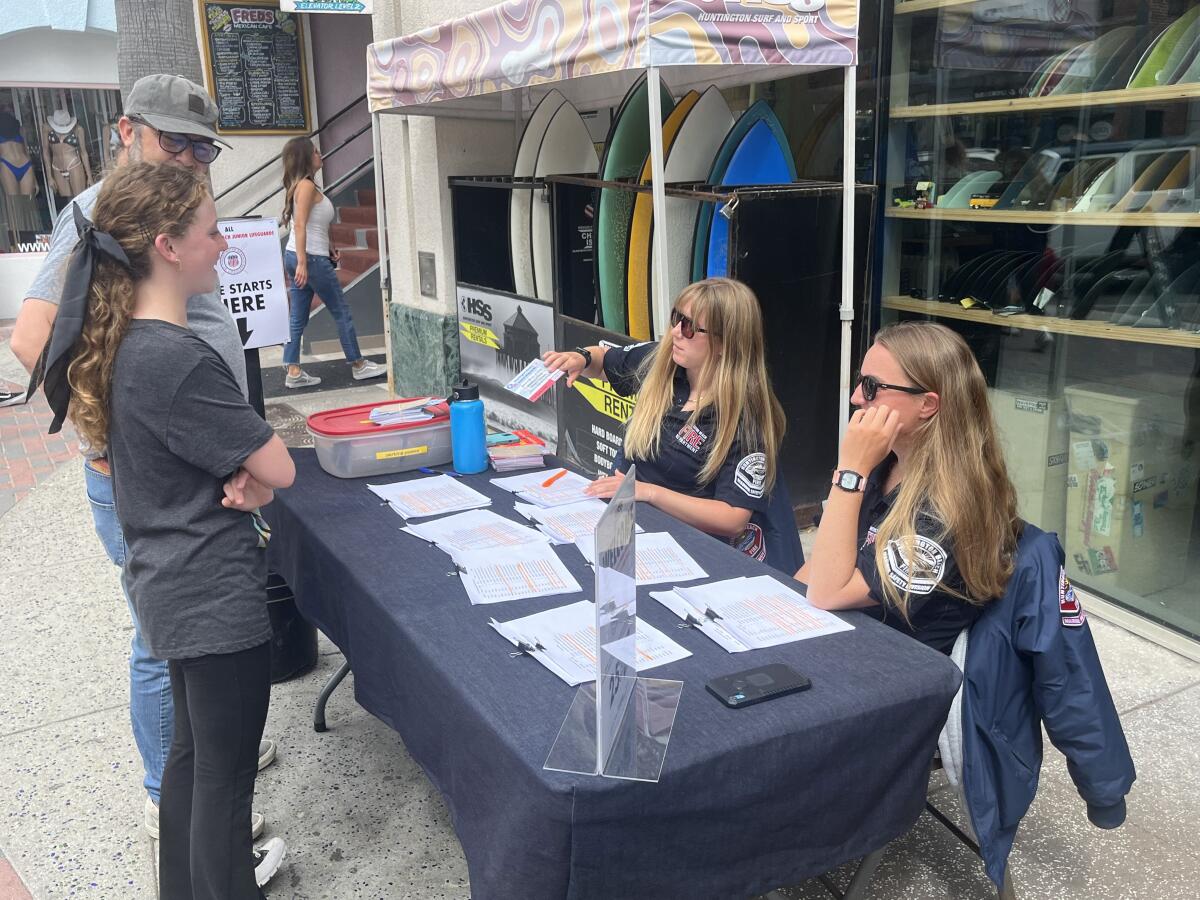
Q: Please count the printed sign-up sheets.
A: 8